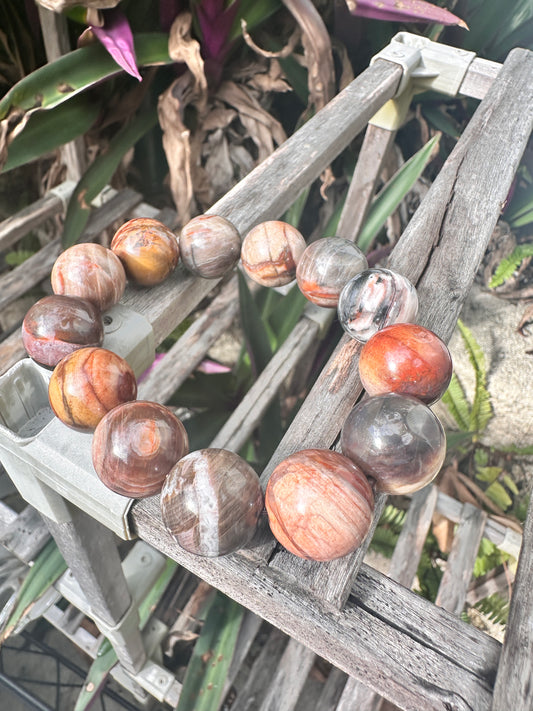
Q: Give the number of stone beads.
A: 13